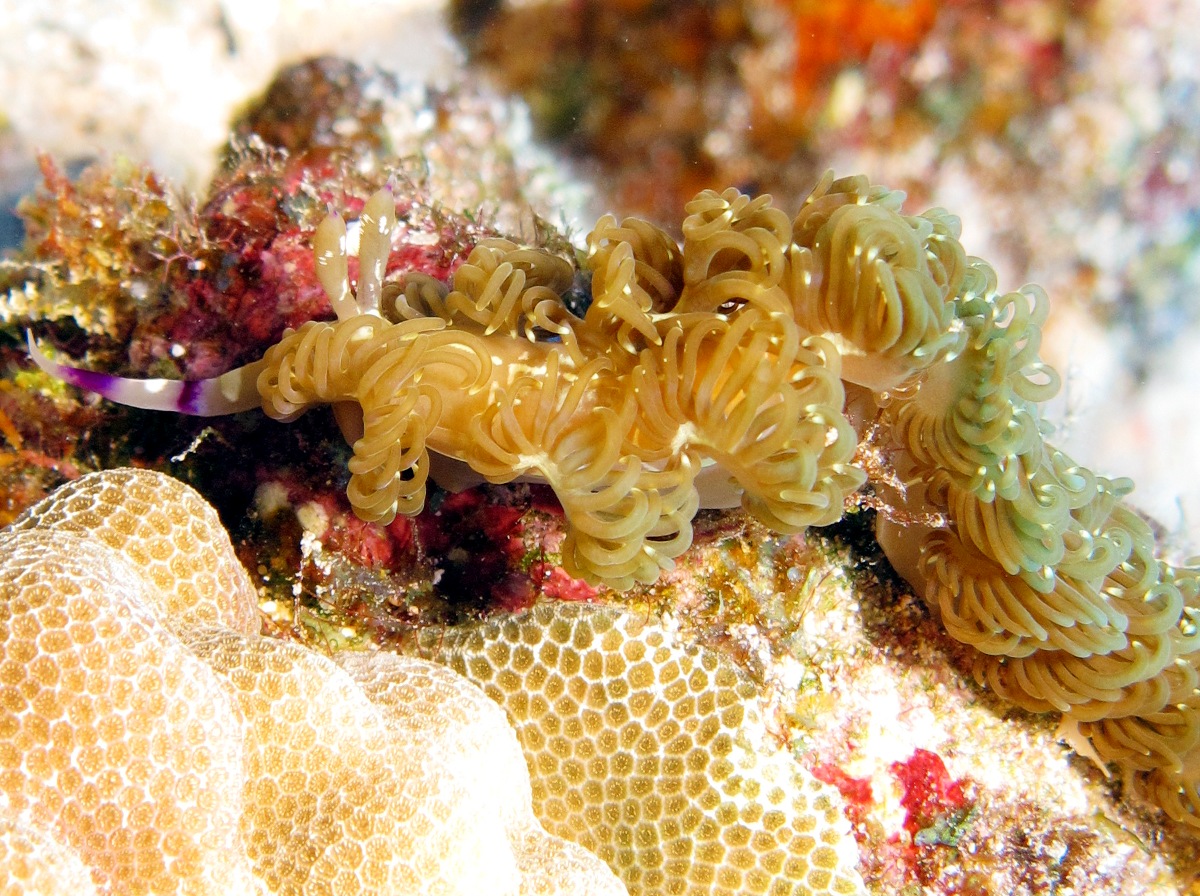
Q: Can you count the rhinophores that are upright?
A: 2